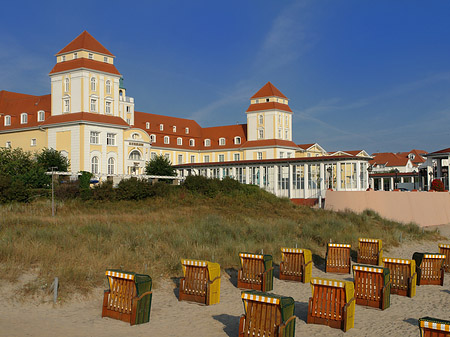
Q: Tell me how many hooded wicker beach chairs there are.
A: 13